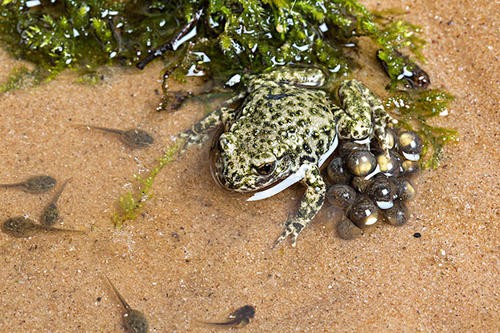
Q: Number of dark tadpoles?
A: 6